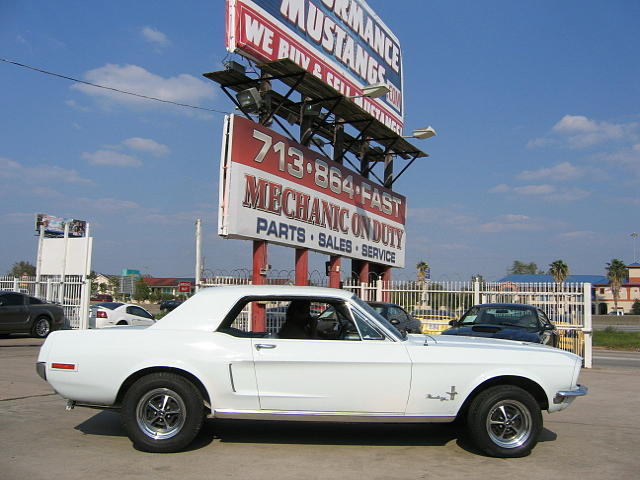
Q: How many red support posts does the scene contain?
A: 5